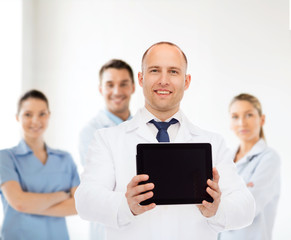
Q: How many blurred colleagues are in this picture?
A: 3